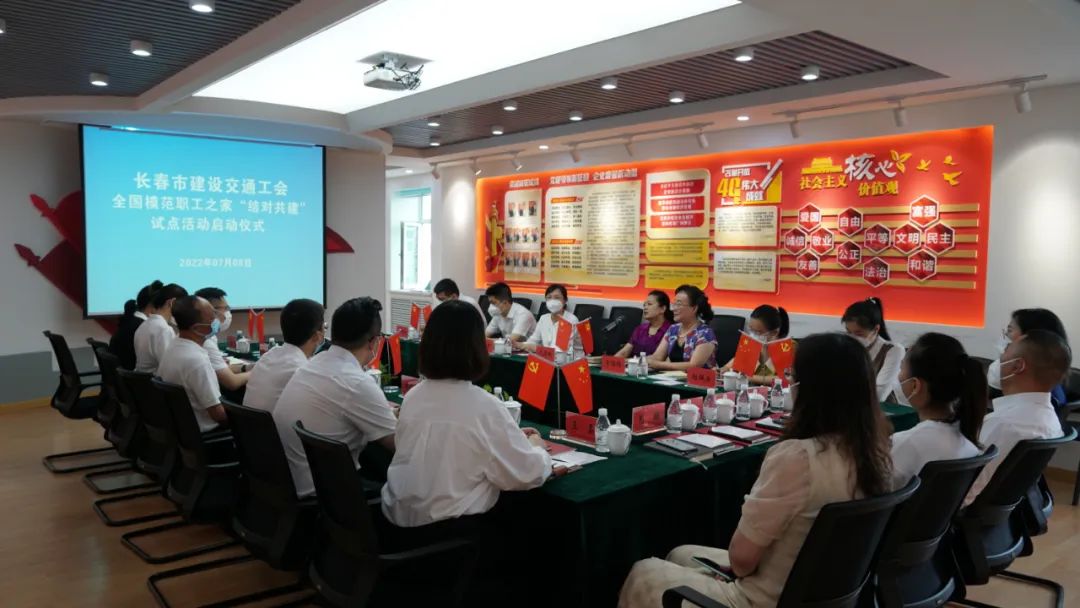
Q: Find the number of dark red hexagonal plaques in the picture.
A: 12